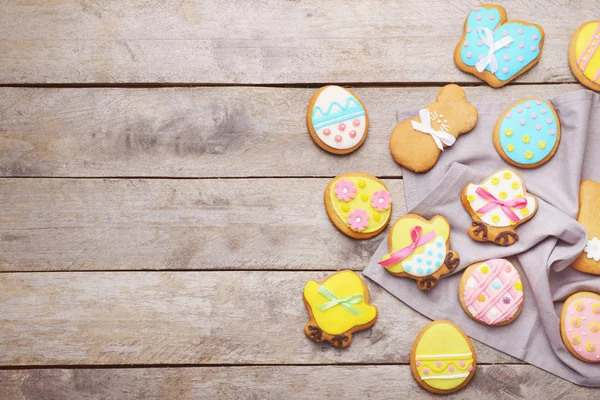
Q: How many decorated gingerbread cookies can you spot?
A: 13